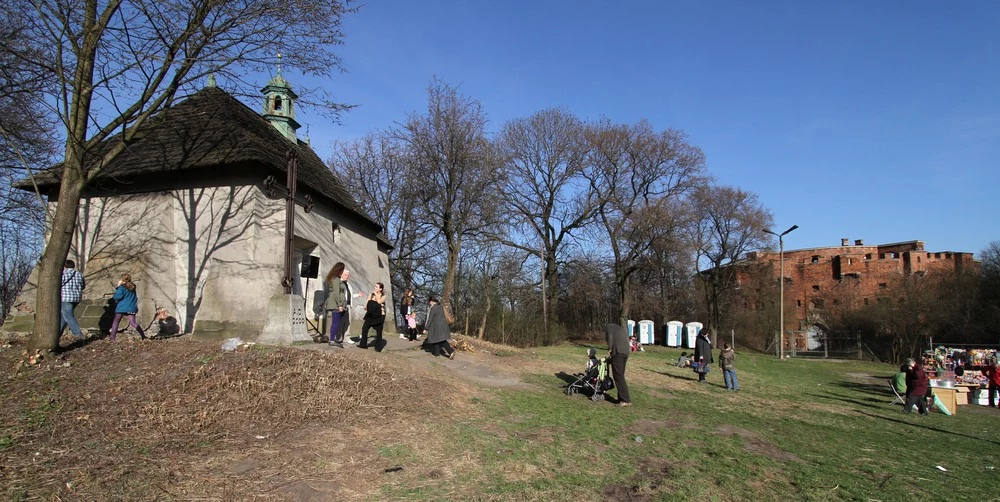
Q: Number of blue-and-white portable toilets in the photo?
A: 4